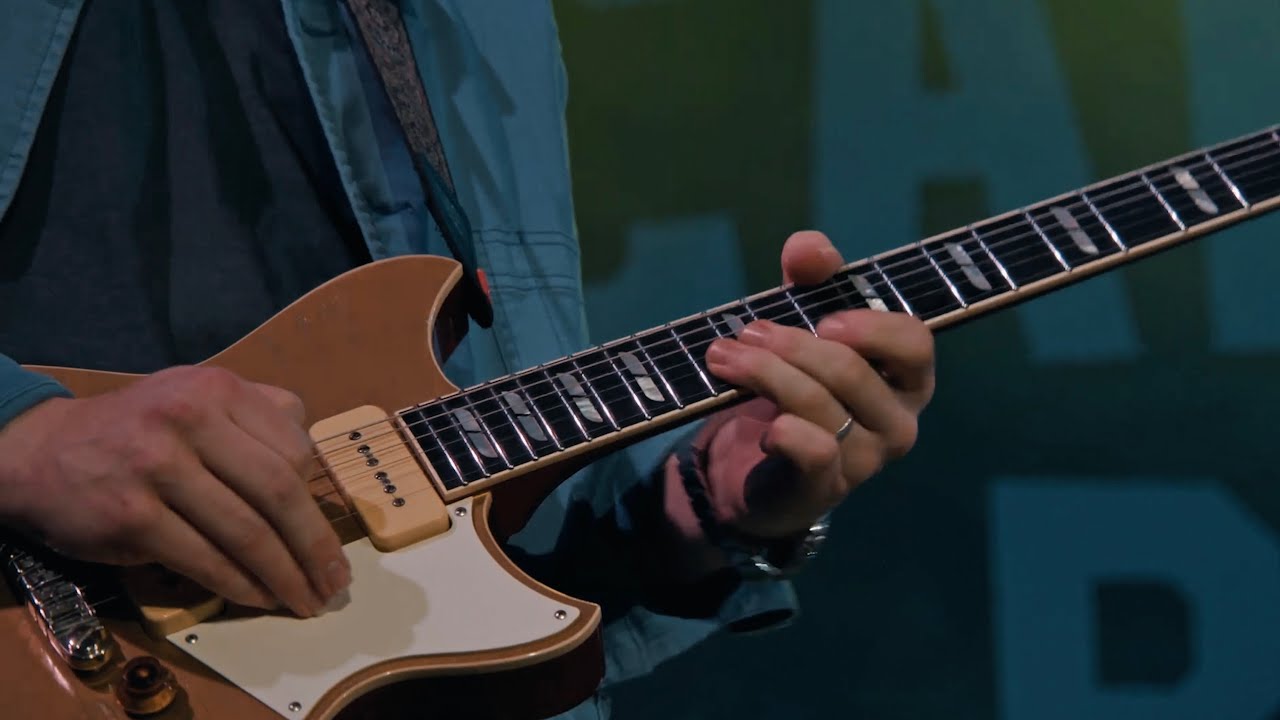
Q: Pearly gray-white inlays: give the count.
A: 9